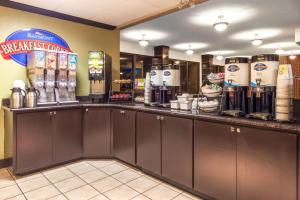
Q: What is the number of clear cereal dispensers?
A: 4